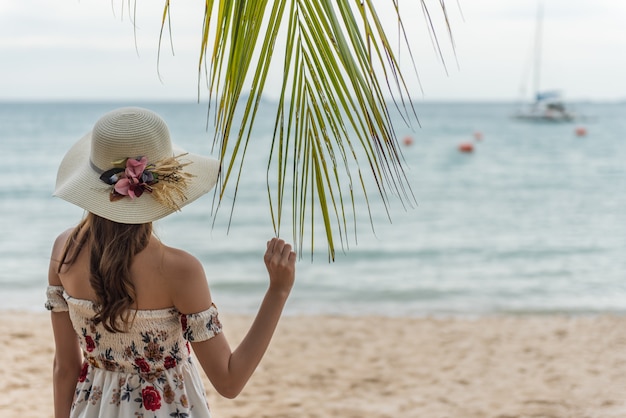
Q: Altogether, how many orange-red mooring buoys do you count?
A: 4